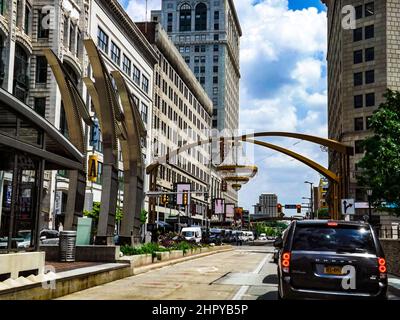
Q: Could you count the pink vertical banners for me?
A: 3